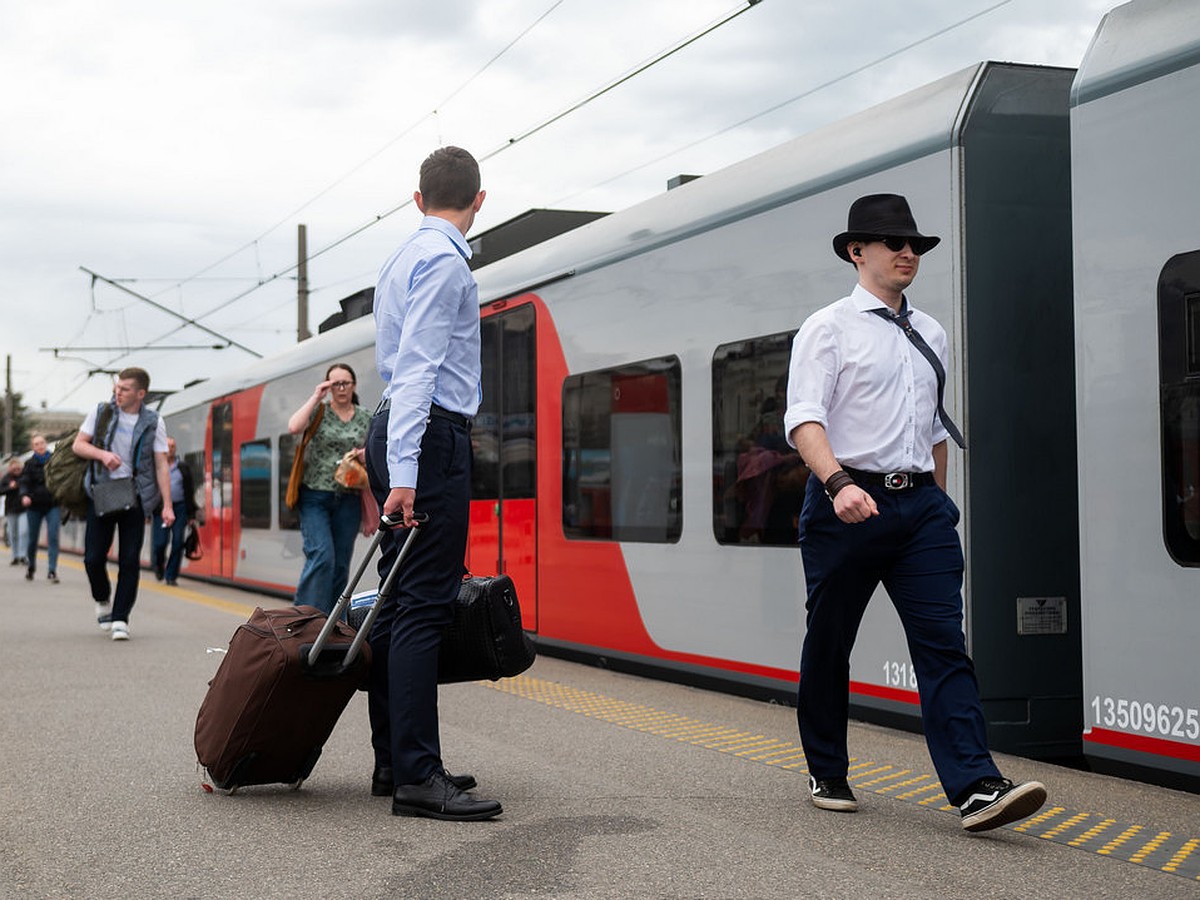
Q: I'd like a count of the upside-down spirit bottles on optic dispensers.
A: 0